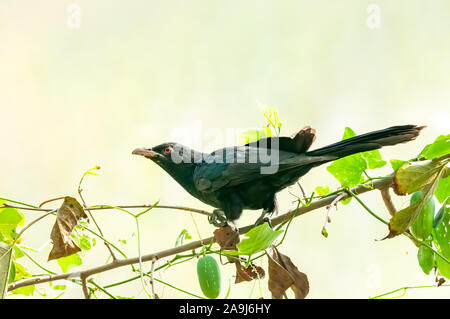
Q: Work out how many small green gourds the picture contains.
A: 3